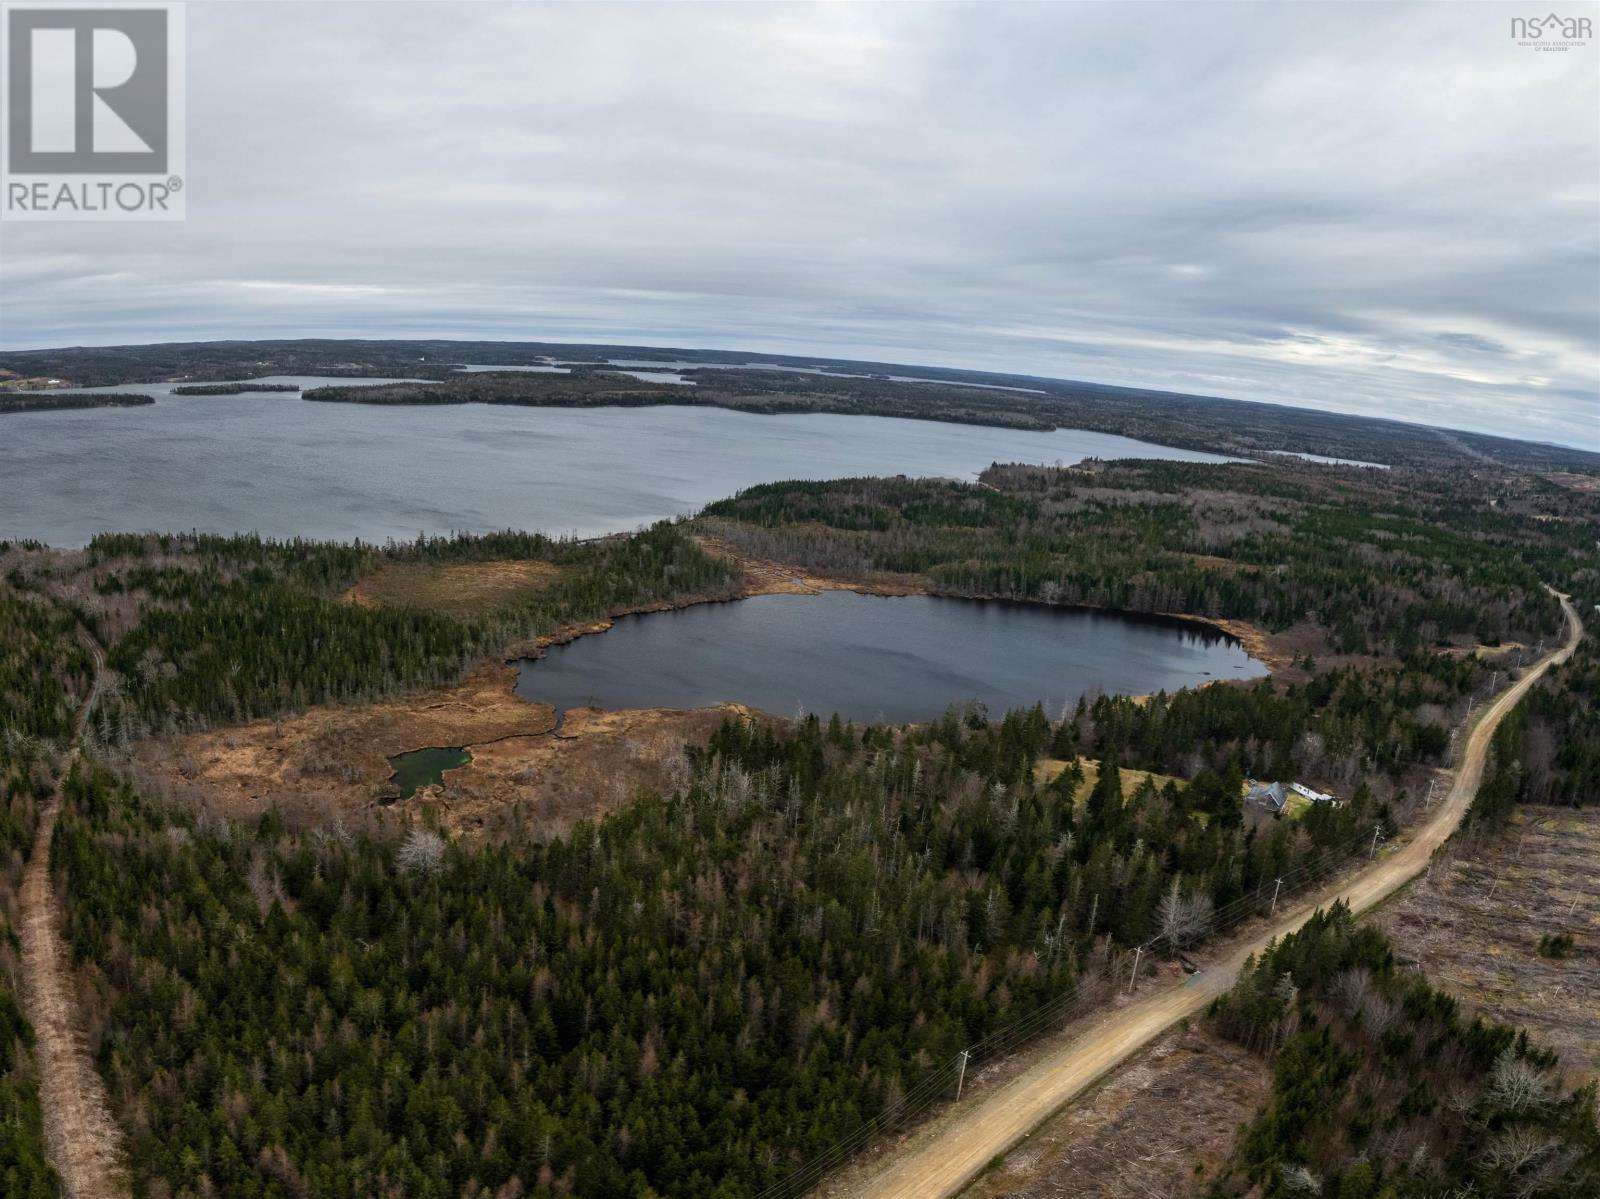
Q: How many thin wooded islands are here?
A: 2